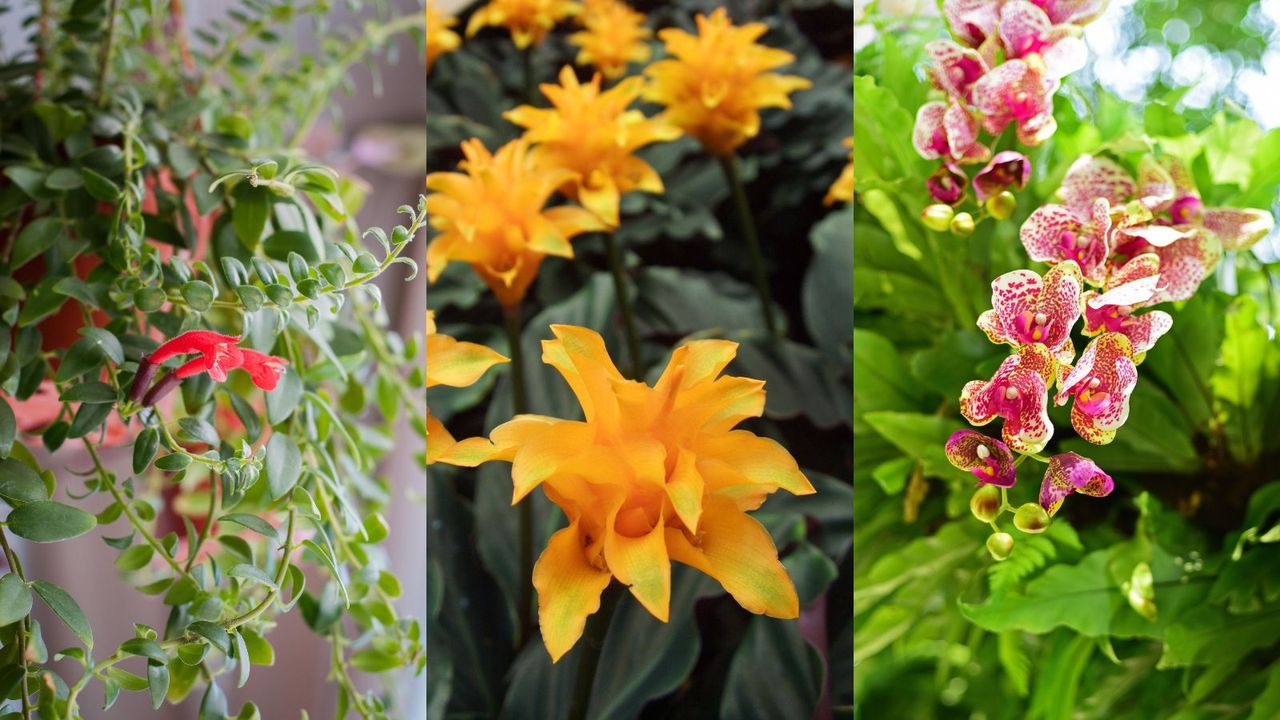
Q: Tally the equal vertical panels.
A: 3